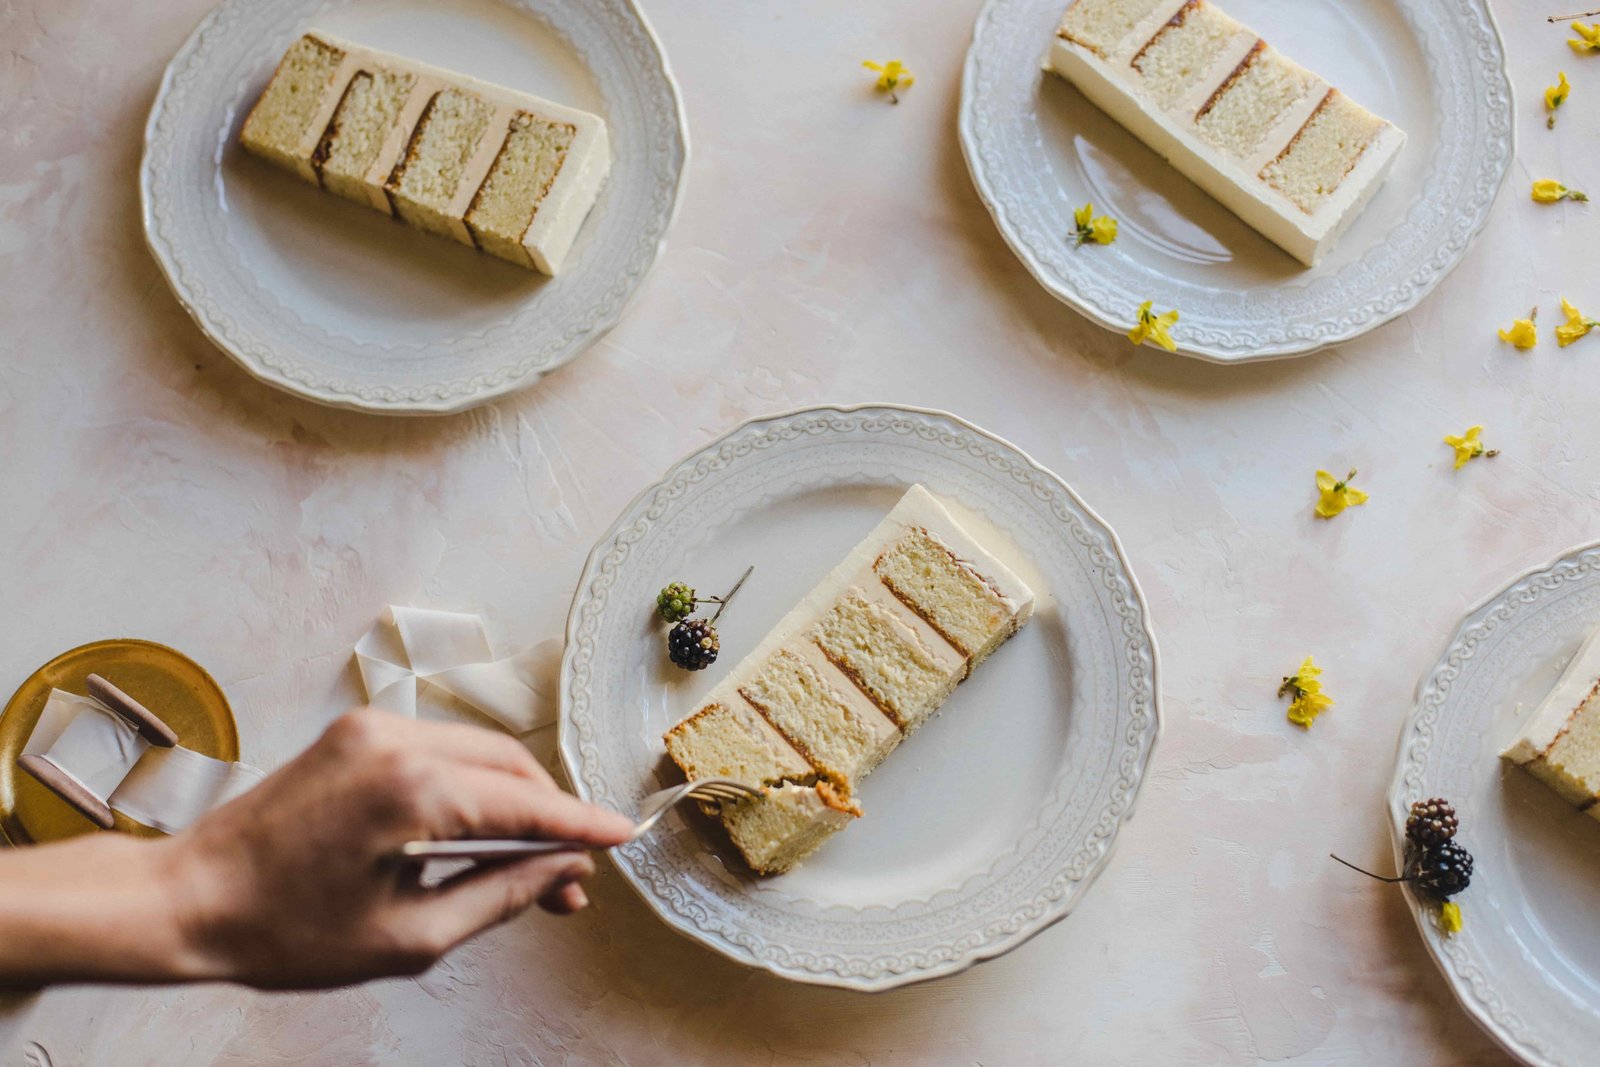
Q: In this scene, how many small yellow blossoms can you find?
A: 12